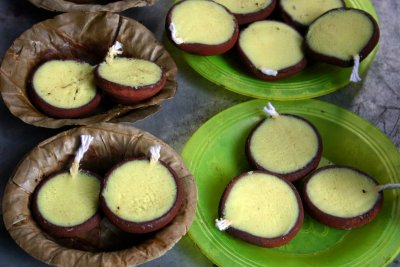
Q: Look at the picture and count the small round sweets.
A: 12